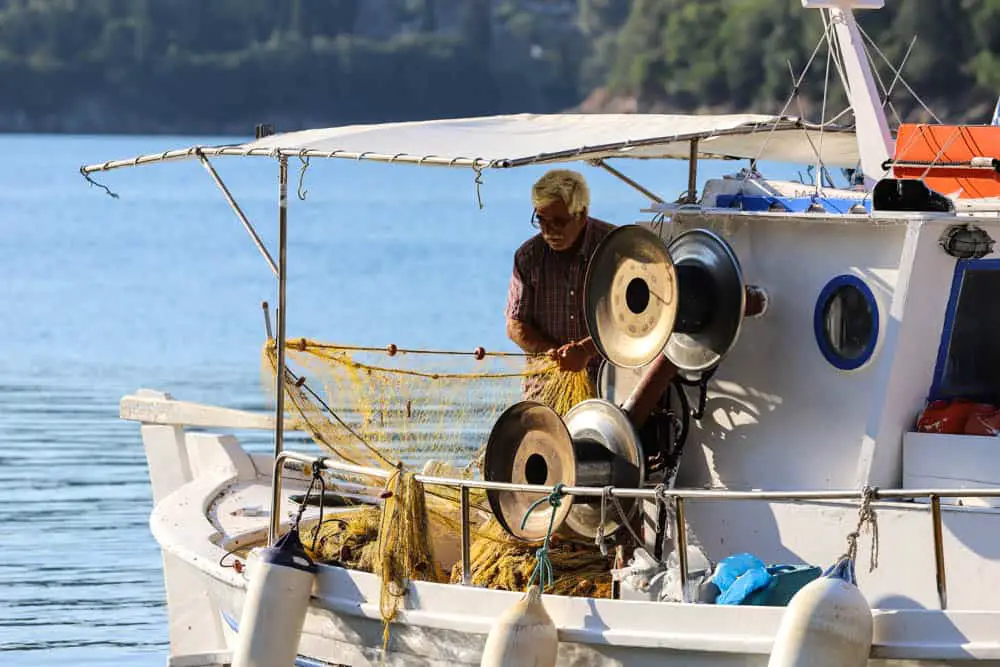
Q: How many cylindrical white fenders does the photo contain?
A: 3